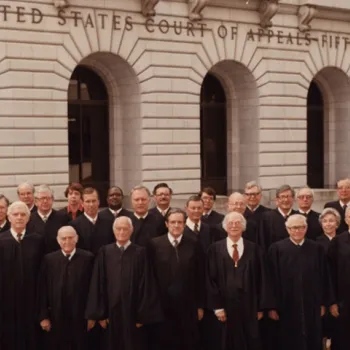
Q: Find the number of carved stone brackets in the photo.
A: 5